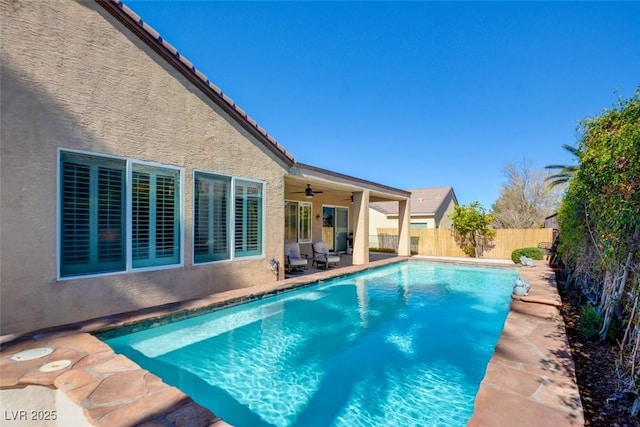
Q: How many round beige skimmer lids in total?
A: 2